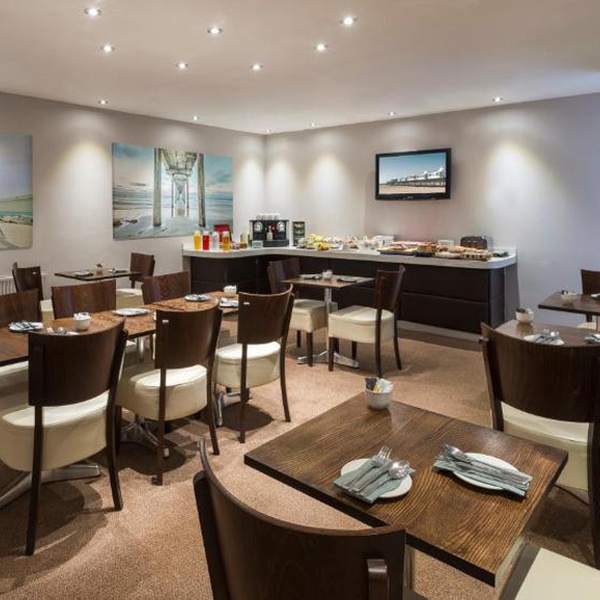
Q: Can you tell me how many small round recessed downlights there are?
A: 13